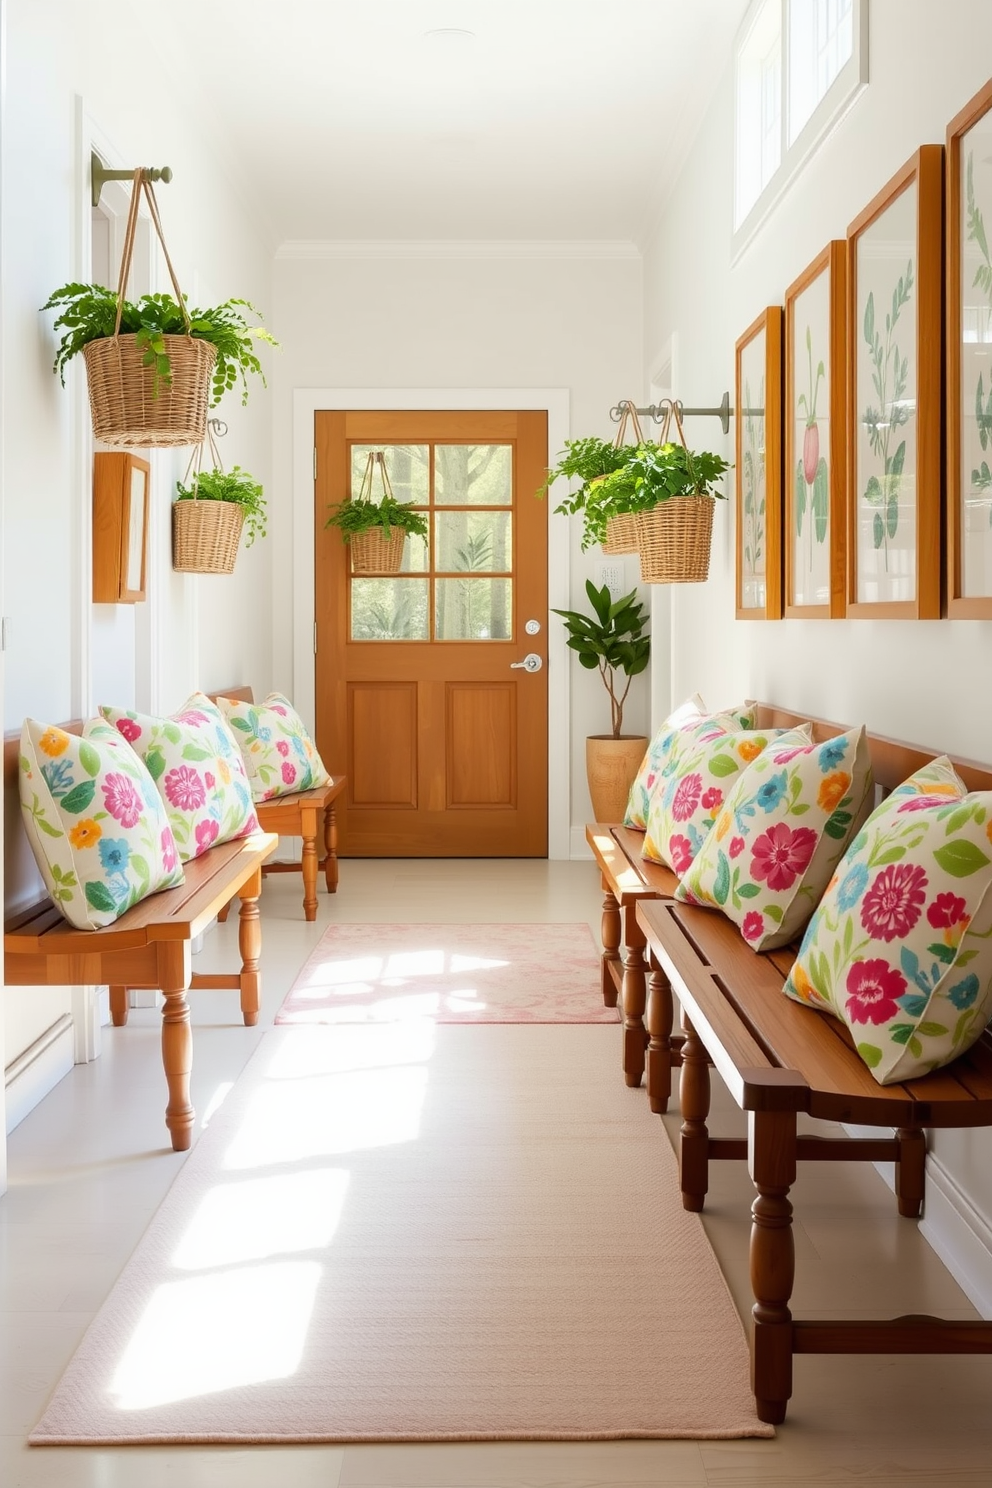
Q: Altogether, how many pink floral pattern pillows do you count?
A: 7